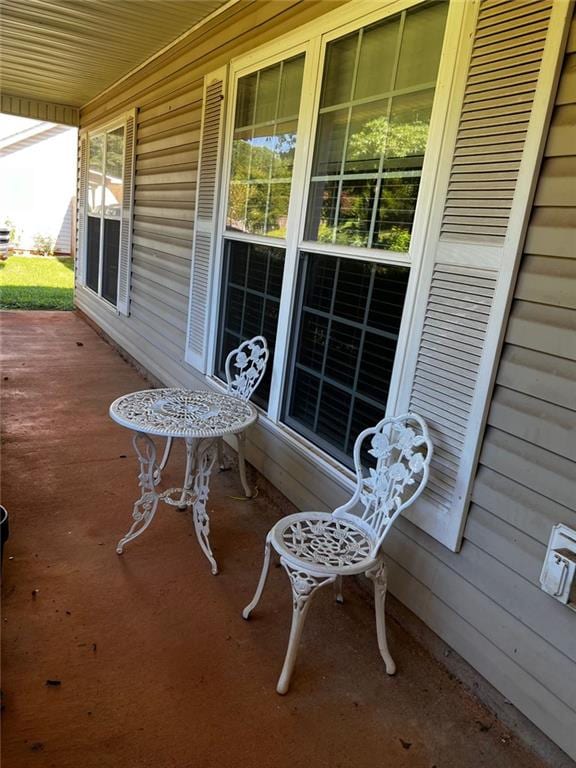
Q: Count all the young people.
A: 0